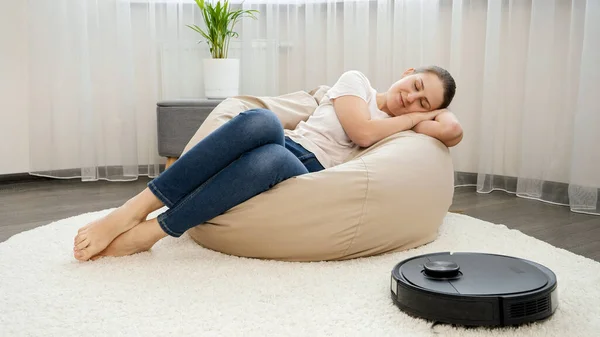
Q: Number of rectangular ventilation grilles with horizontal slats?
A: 1